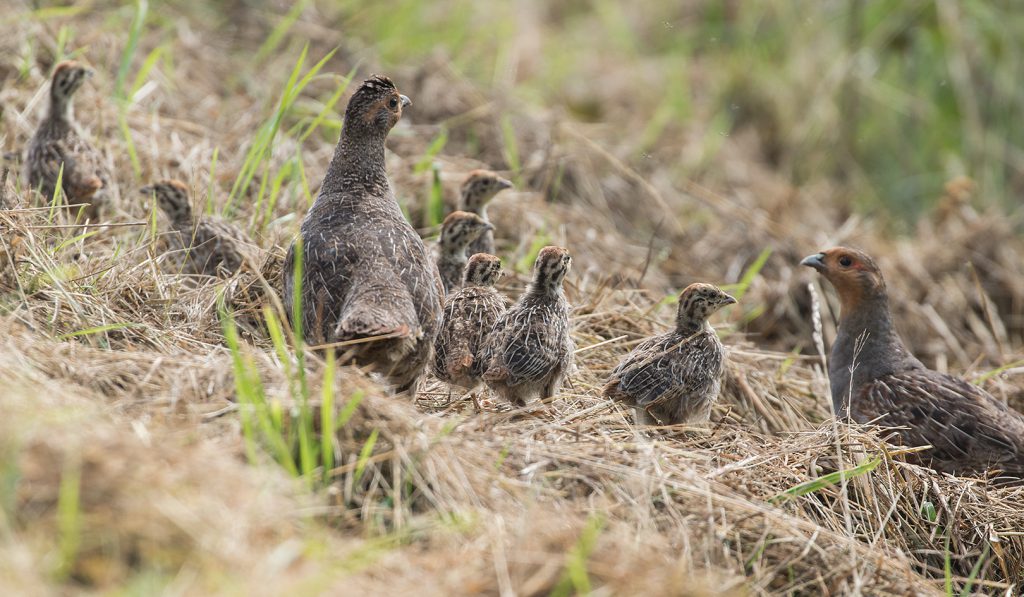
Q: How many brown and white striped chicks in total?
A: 7